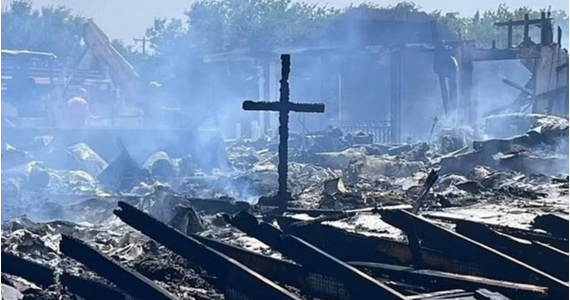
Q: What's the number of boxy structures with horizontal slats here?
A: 1